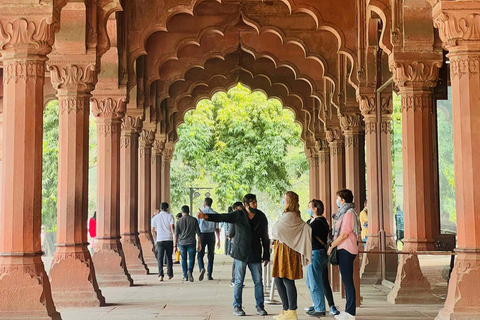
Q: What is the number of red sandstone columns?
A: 14